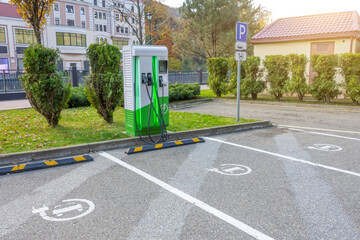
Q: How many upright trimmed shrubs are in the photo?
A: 9